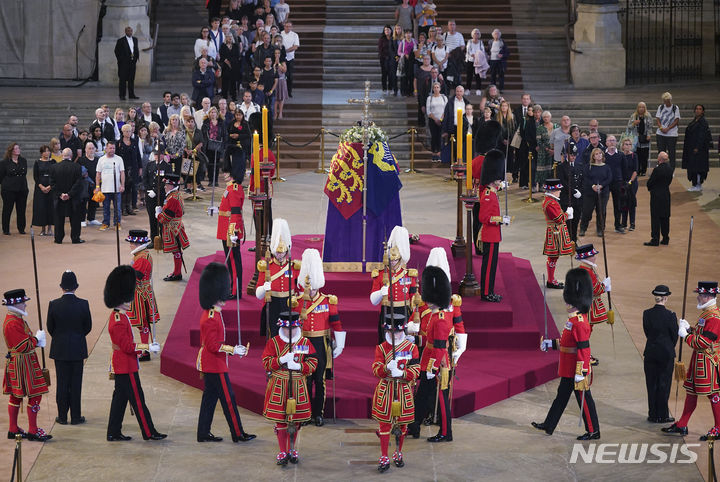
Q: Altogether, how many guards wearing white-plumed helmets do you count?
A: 4